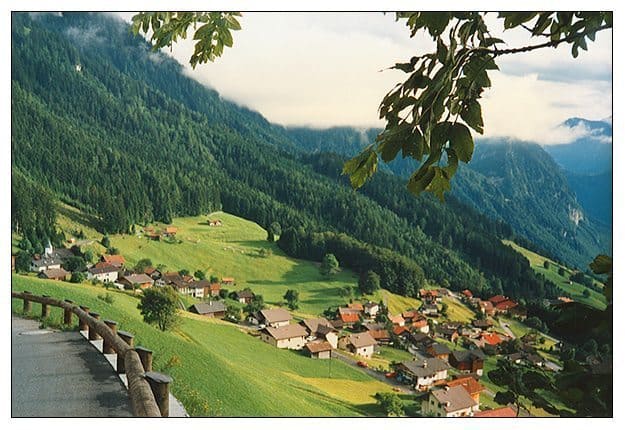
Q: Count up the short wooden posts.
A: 9